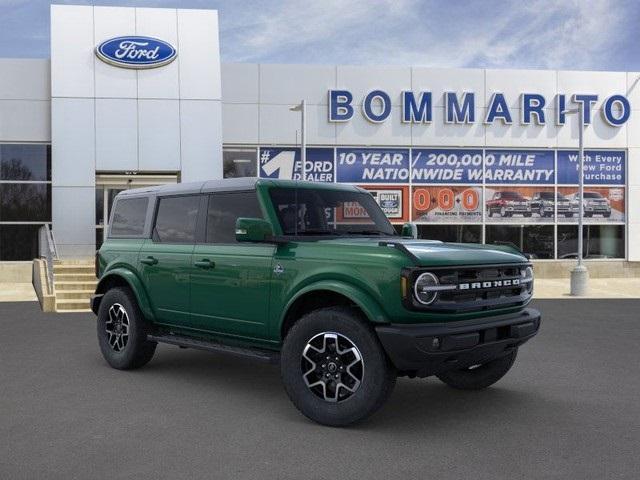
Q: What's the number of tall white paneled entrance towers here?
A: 1